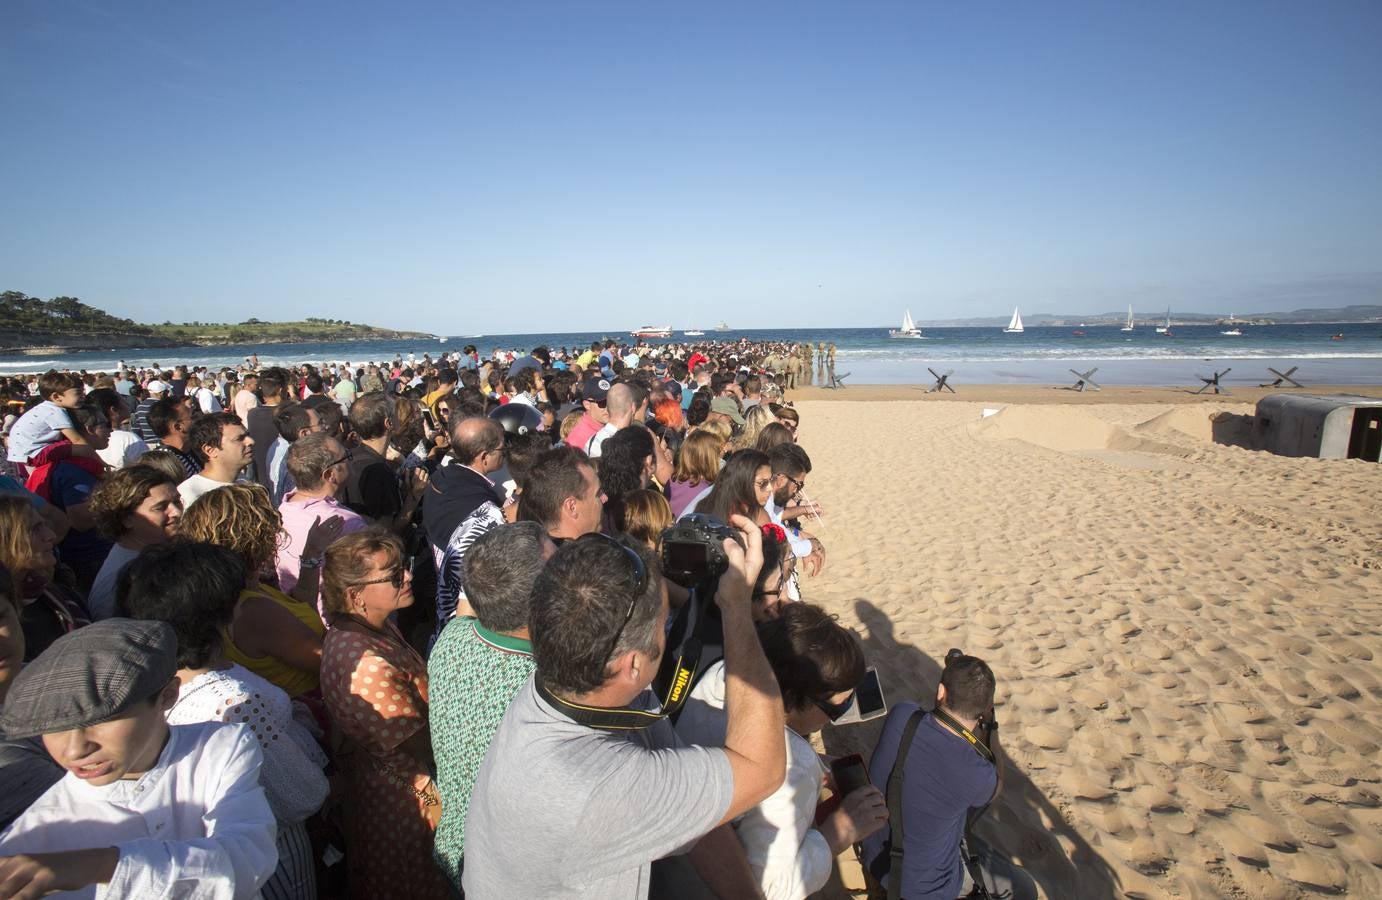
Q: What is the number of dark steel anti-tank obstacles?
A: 5